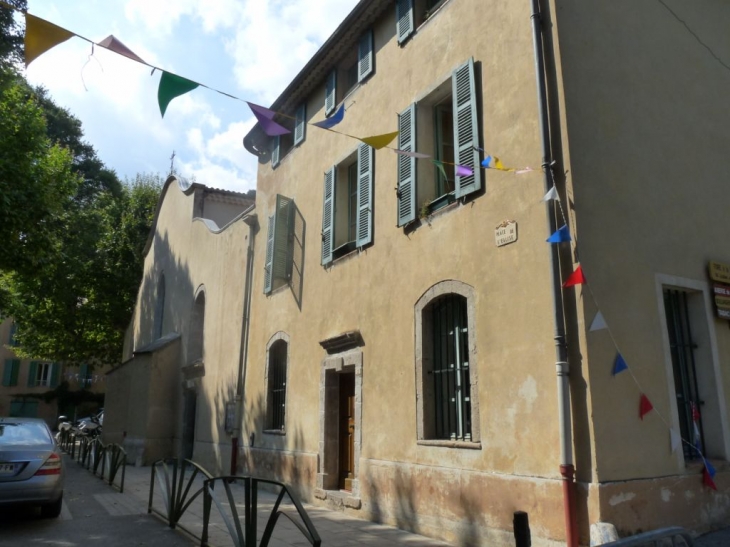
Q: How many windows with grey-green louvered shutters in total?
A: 6